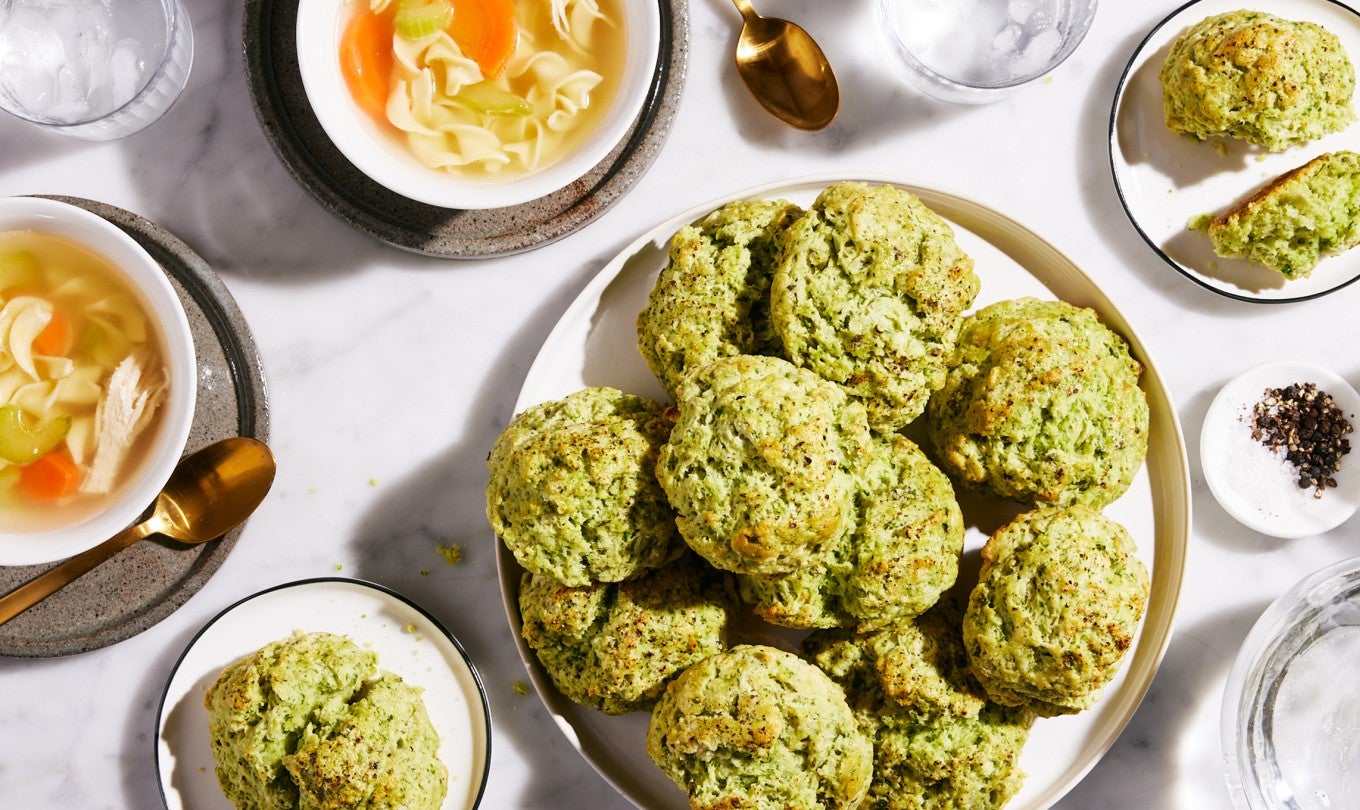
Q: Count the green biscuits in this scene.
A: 12